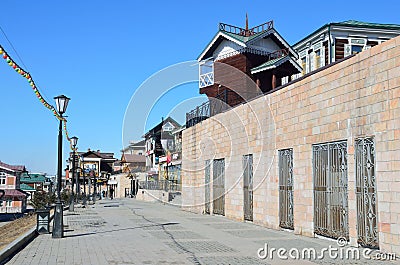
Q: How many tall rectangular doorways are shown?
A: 6